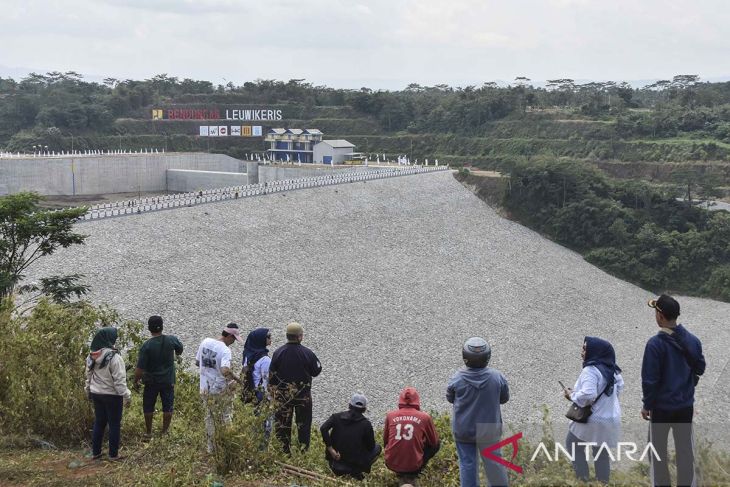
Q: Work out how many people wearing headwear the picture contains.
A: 10